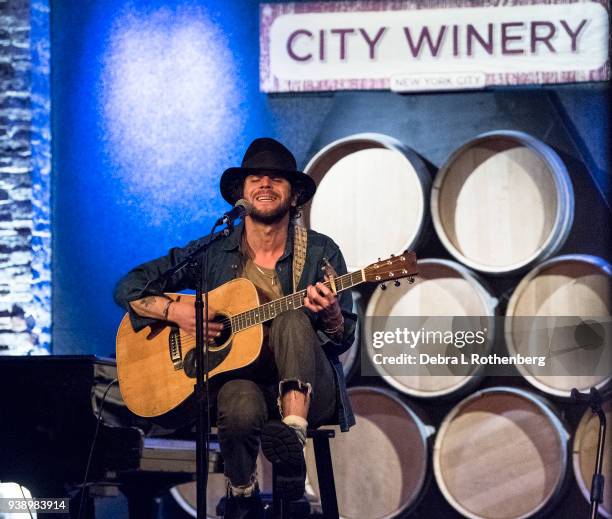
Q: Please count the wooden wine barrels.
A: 9